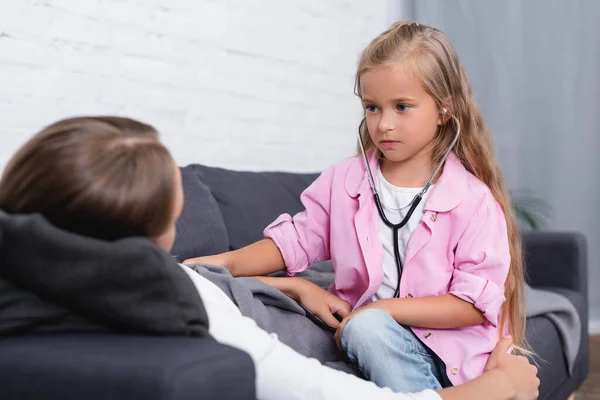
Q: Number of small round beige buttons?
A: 4